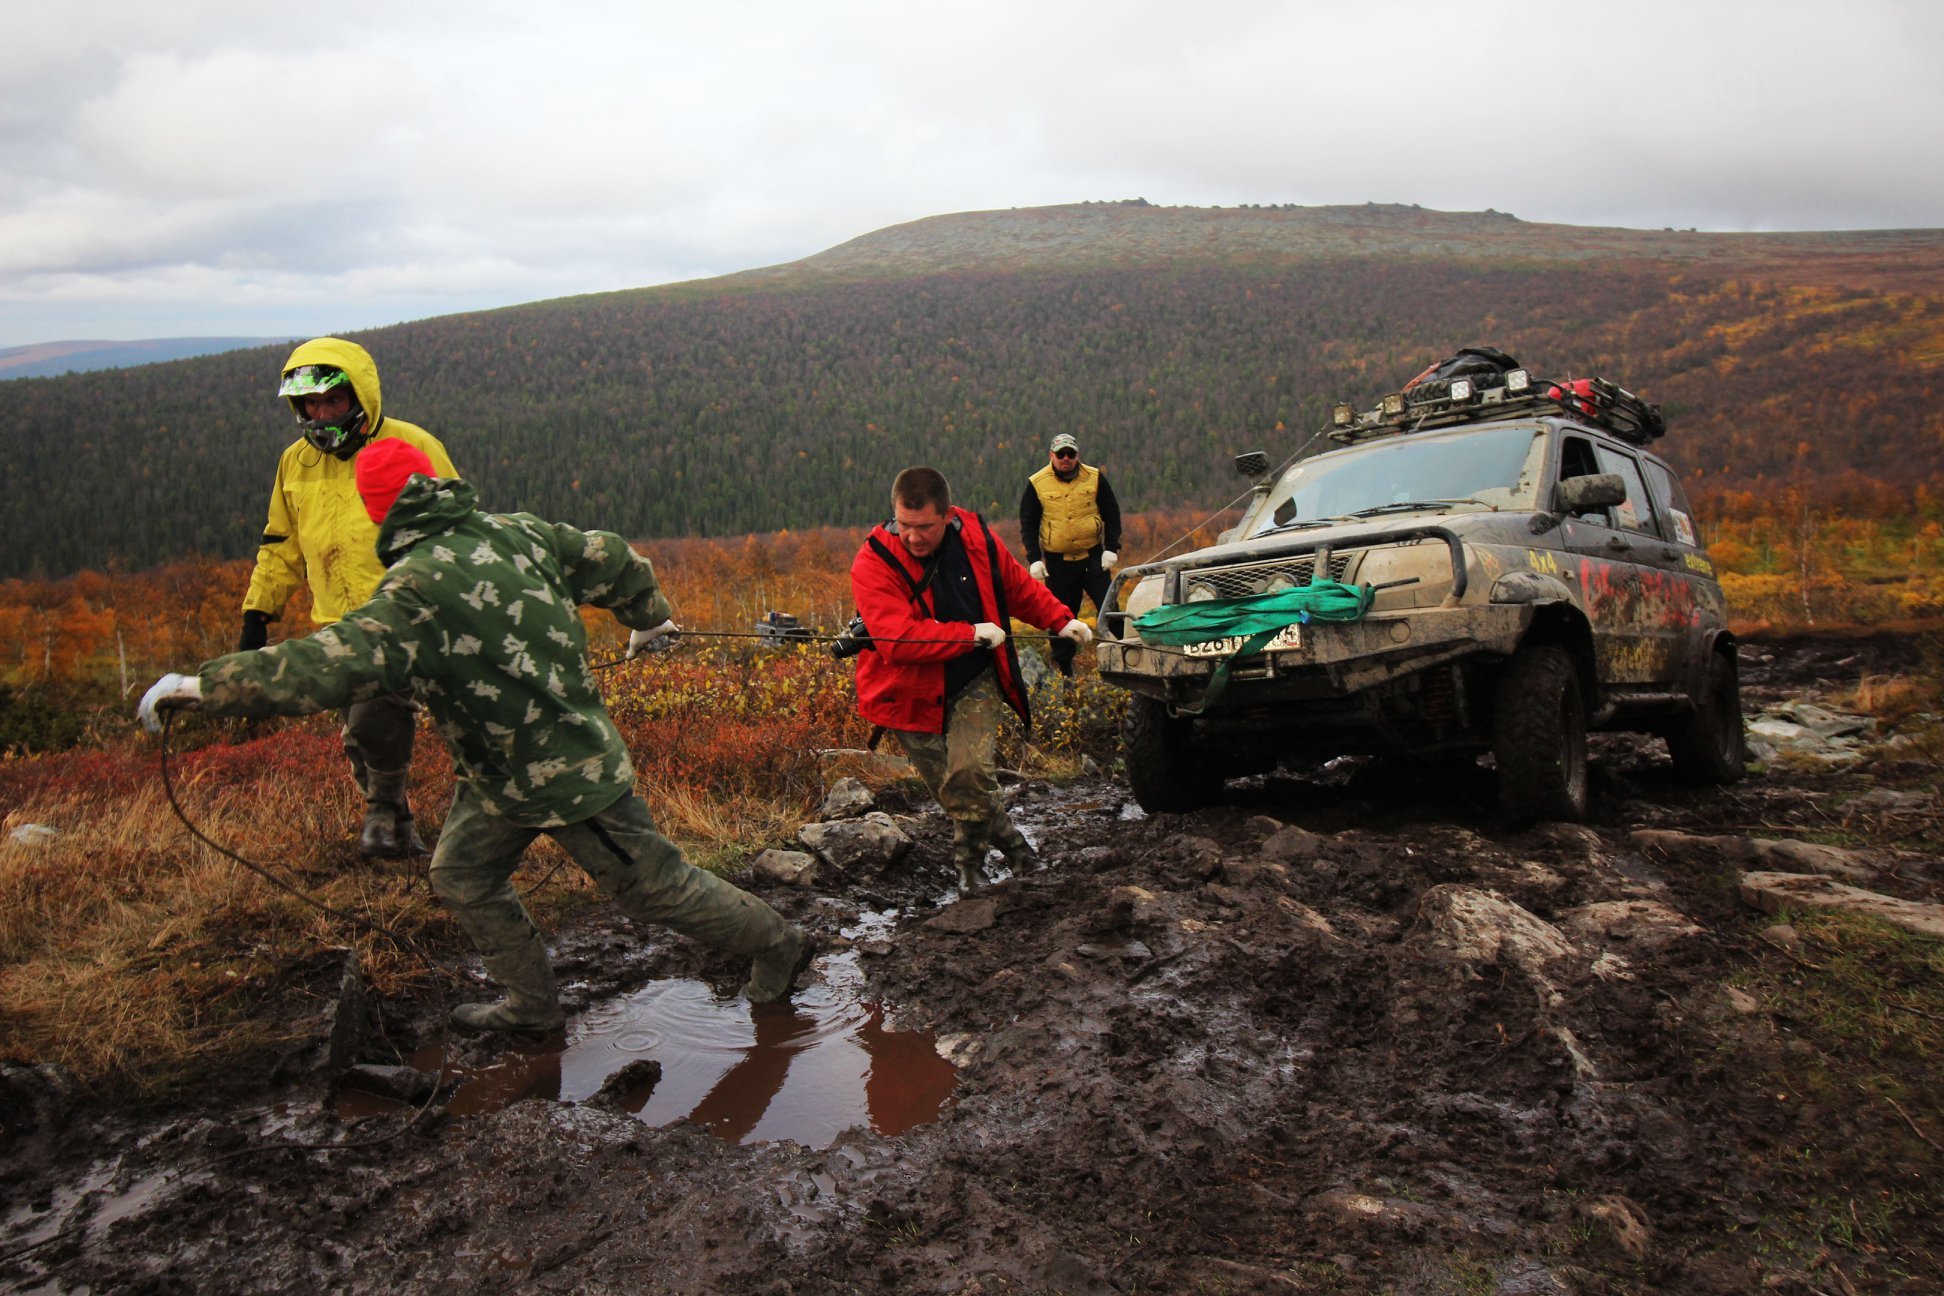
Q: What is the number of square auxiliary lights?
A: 4